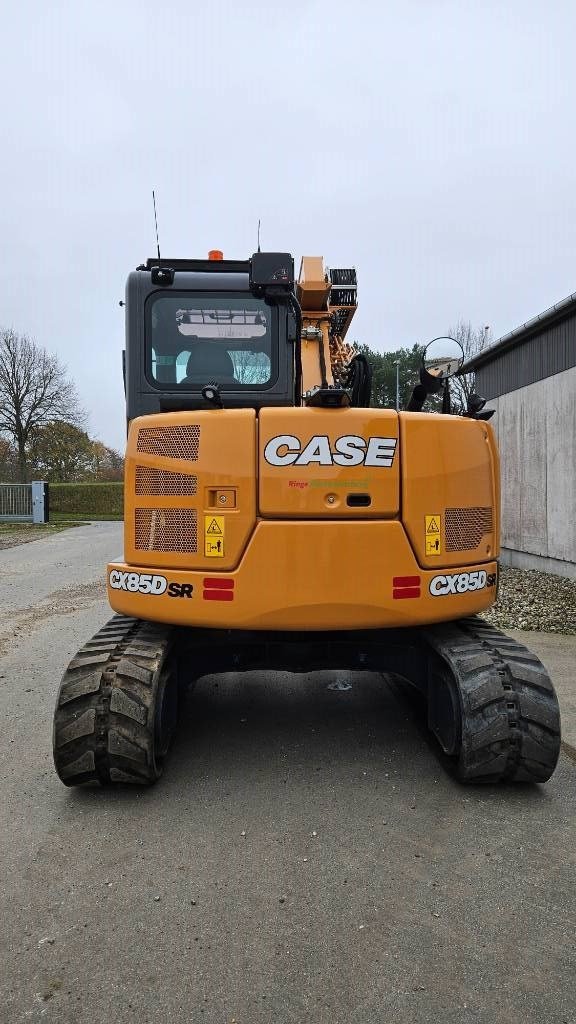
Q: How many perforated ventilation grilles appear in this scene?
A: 4